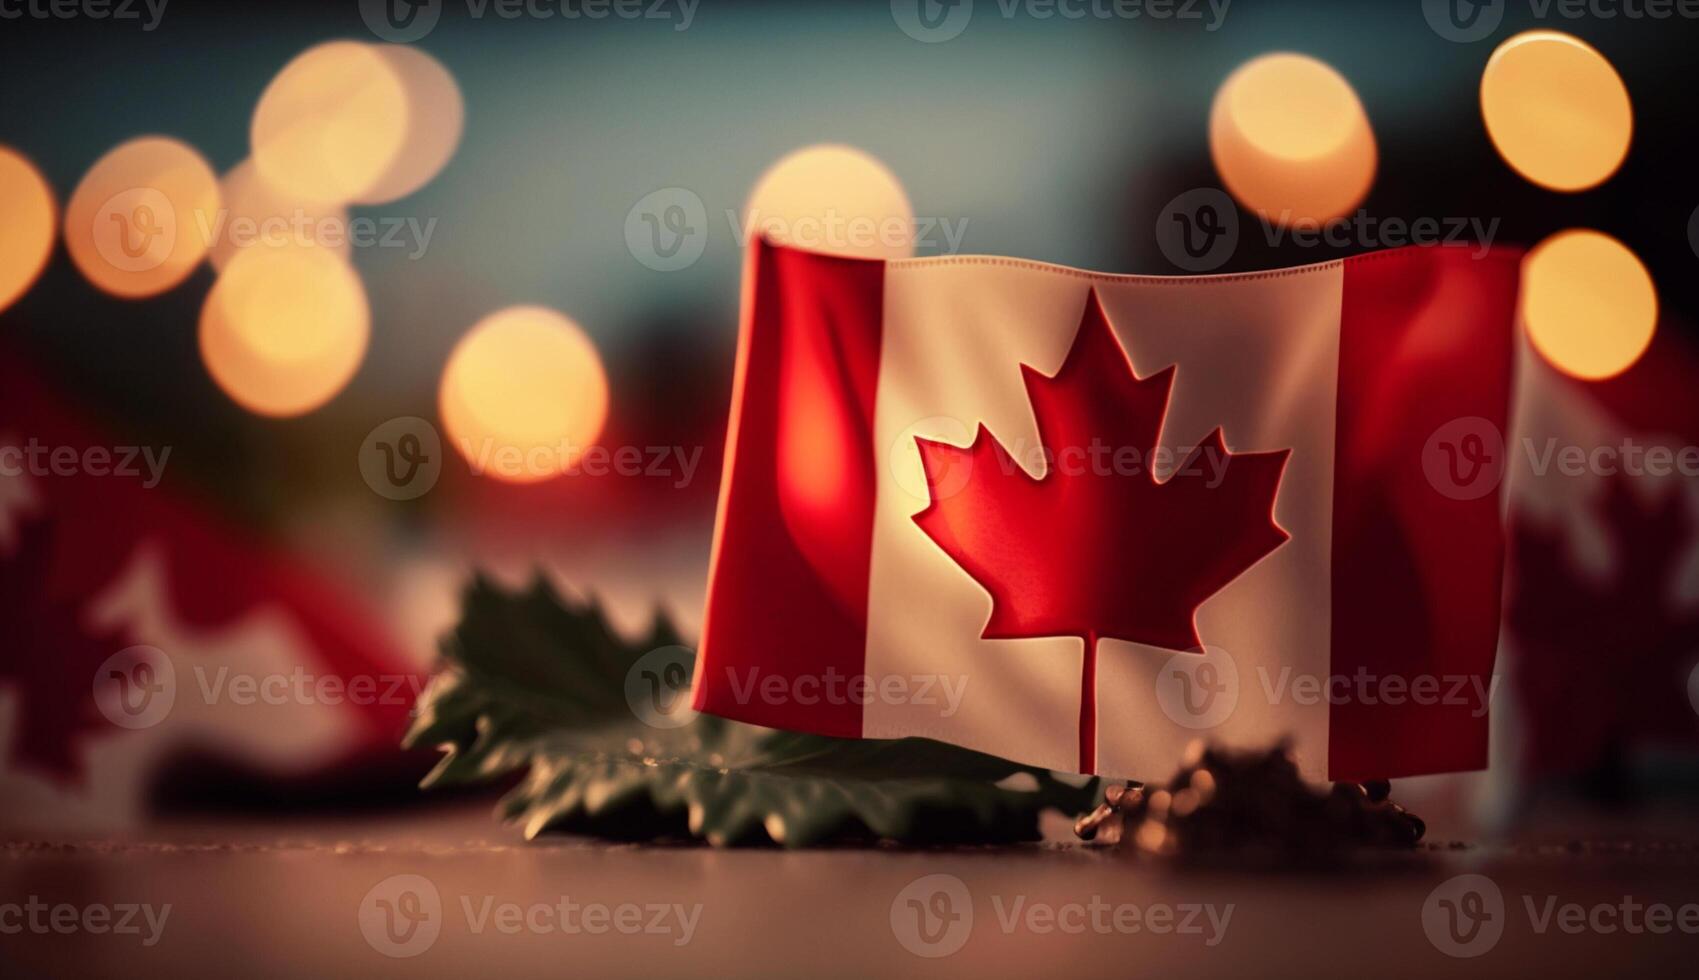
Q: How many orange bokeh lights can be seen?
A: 11